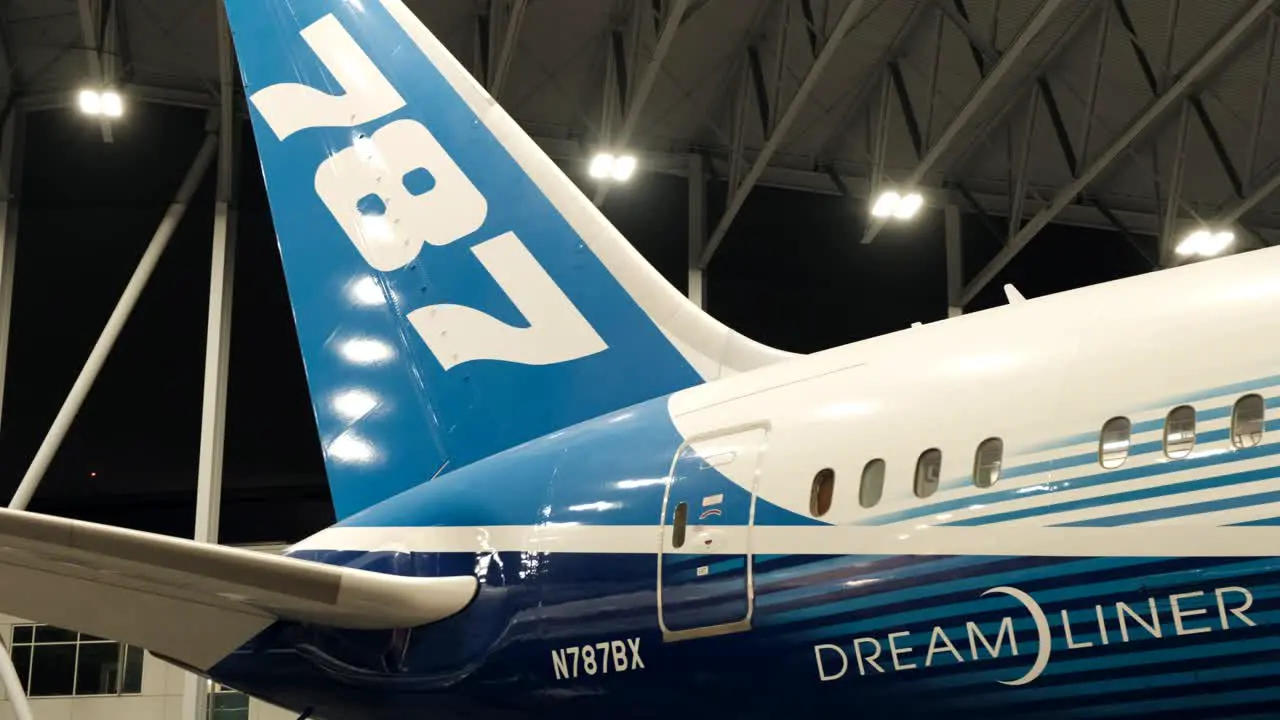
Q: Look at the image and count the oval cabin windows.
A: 7